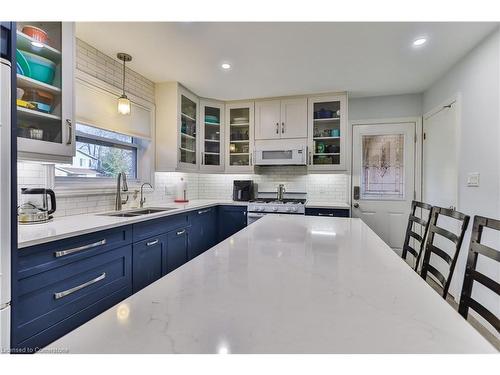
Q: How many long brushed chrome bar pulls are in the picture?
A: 2